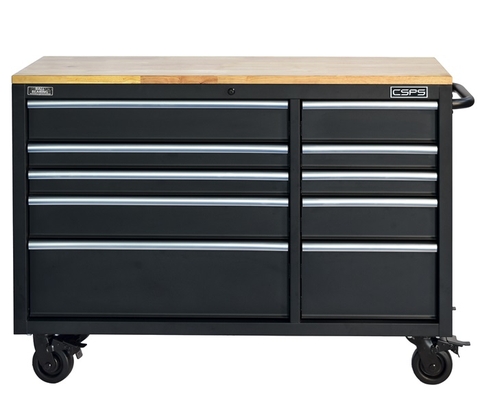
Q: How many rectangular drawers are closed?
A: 10